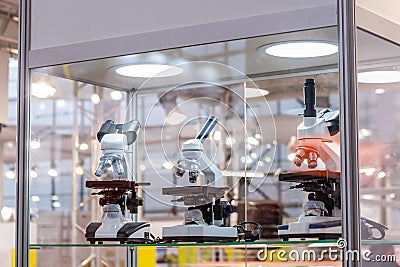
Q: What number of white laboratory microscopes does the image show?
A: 3